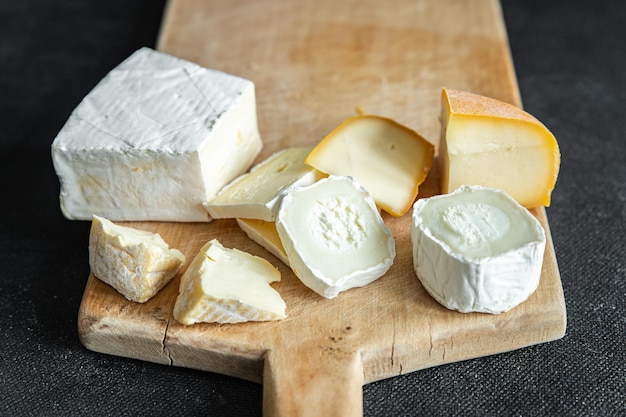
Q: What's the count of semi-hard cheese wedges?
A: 2